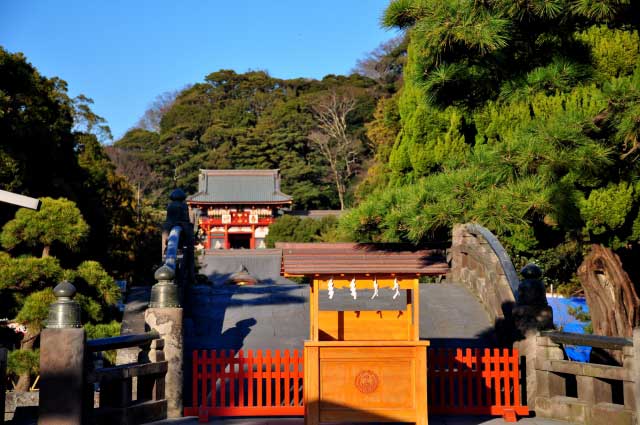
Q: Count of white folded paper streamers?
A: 4